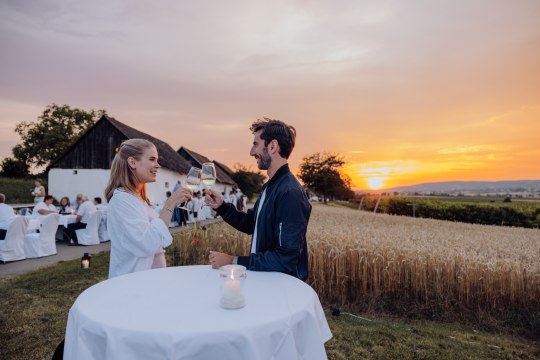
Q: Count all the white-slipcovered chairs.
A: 4